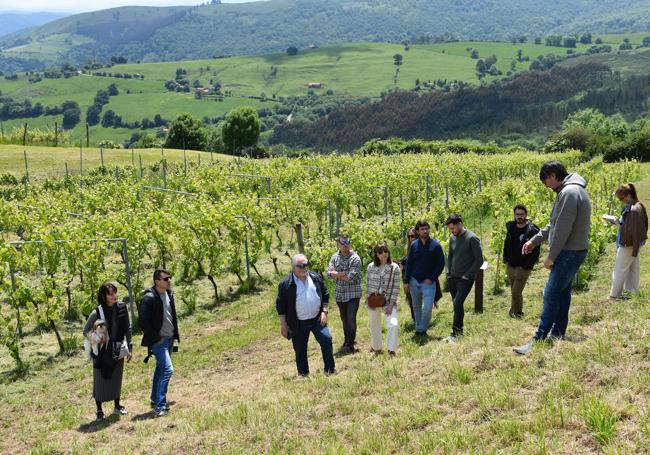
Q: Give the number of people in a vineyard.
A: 11